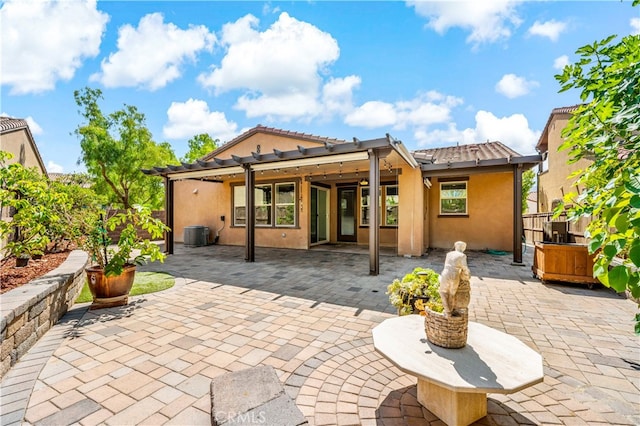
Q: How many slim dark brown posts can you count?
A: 4